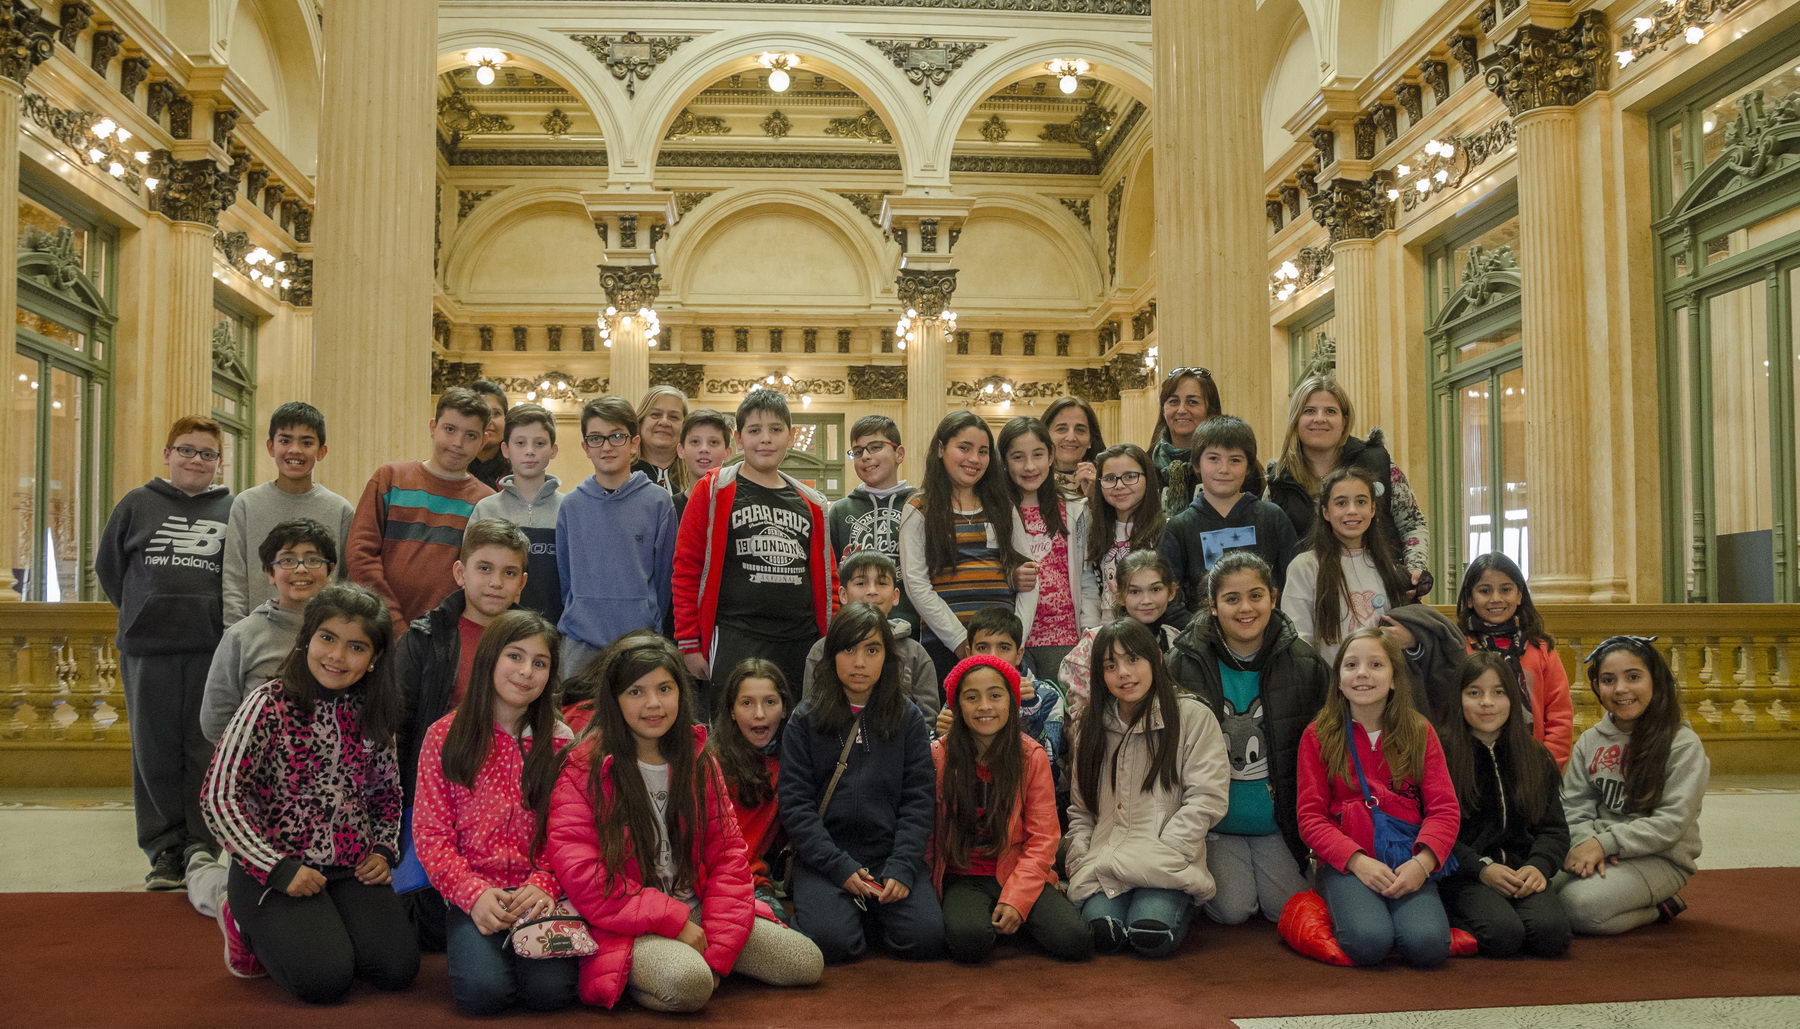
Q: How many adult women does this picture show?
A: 5